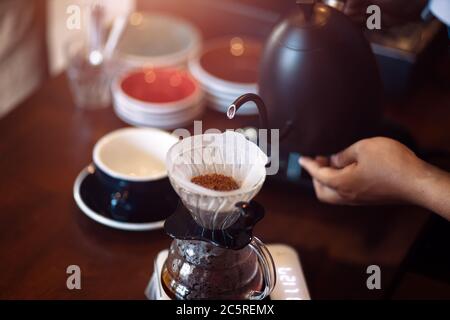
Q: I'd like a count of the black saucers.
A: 1